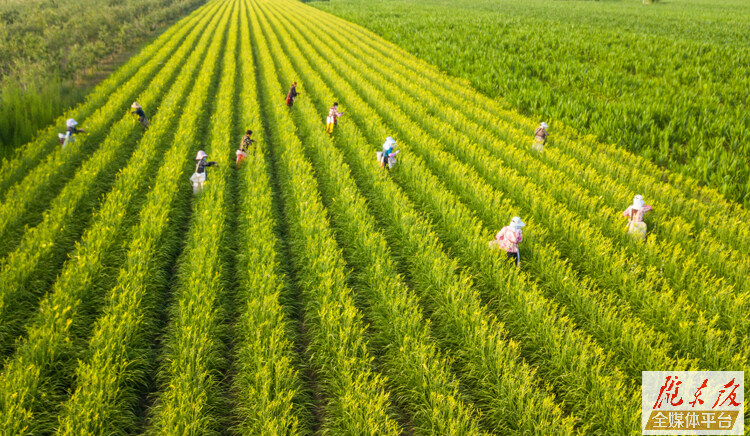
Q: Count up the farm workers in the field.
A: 10